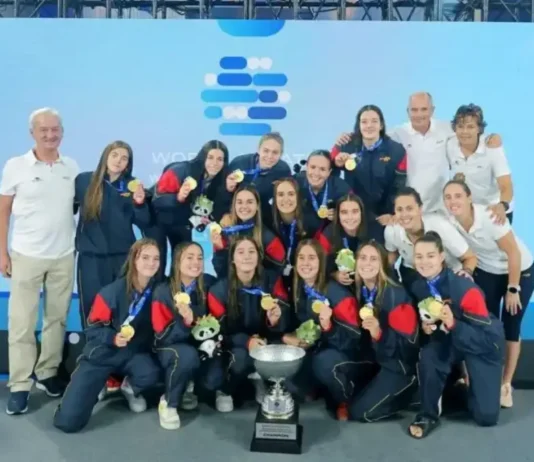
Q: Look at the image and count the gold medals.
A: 12